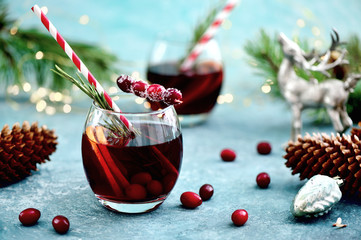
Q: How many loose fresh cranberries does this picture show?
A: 8